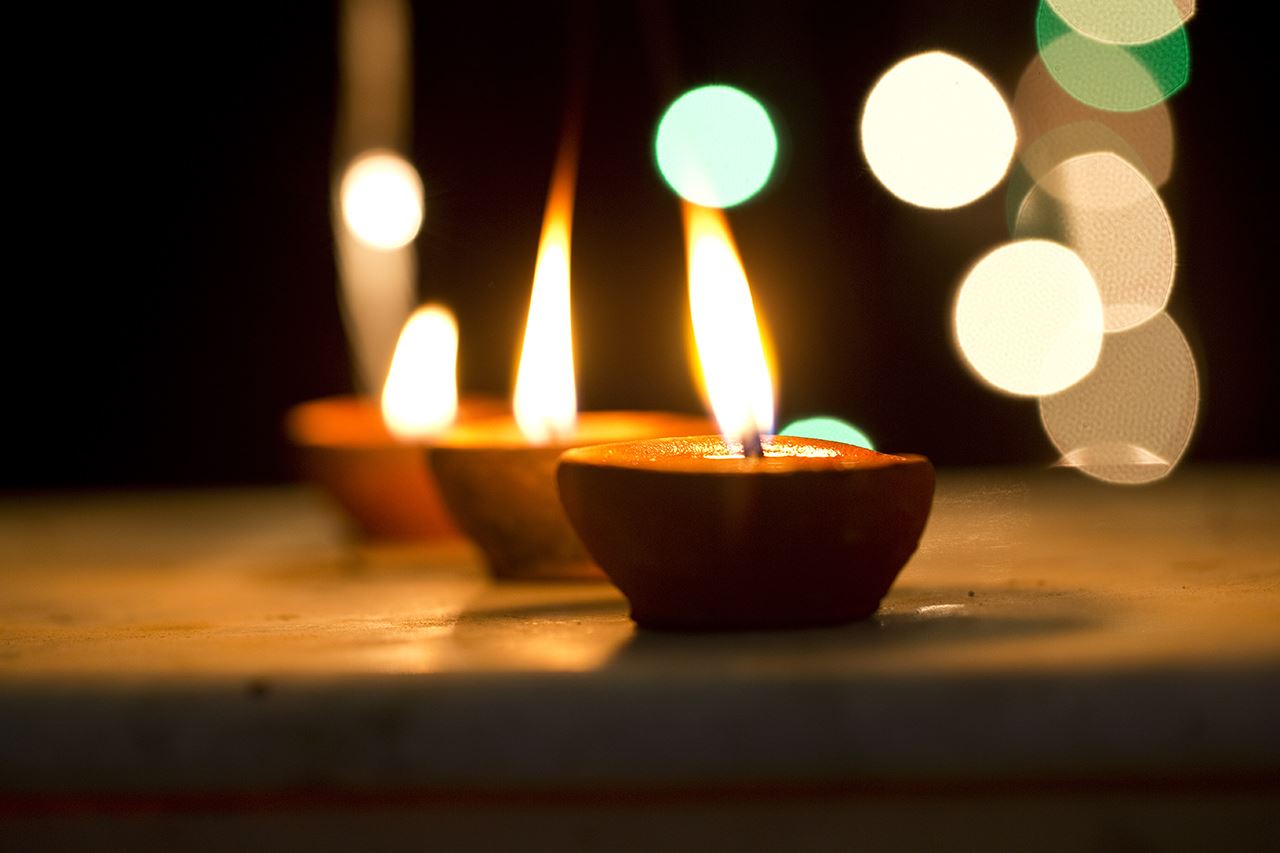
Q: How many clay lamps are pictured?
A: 3